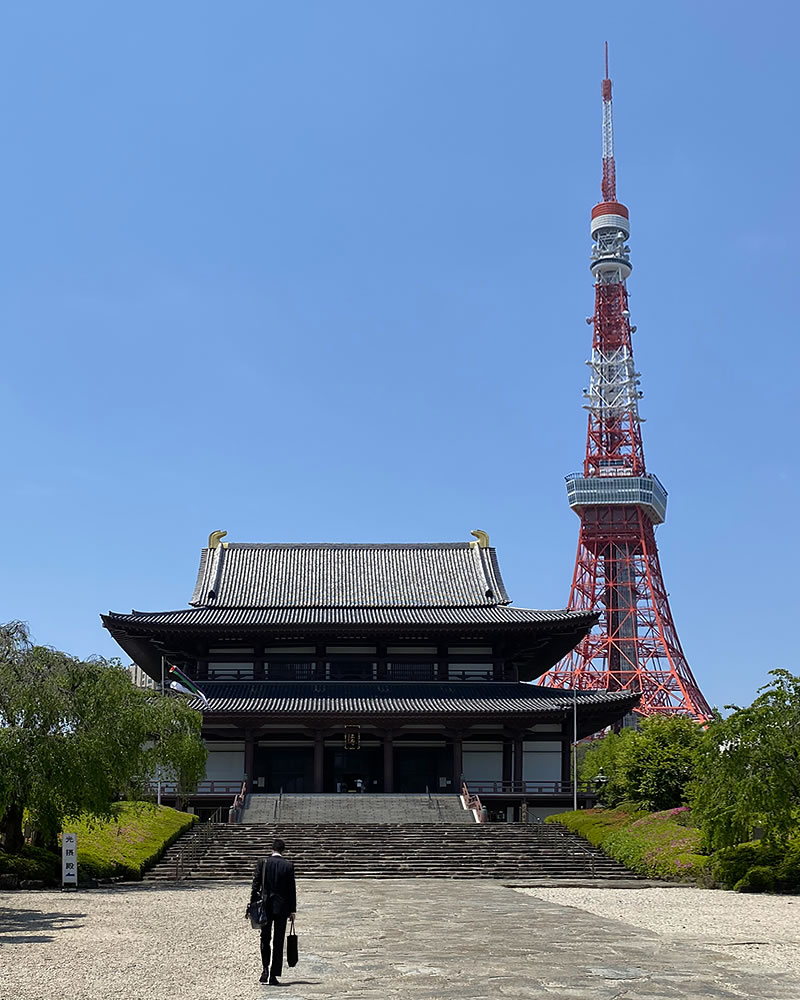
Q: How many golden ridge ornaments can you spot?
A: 2